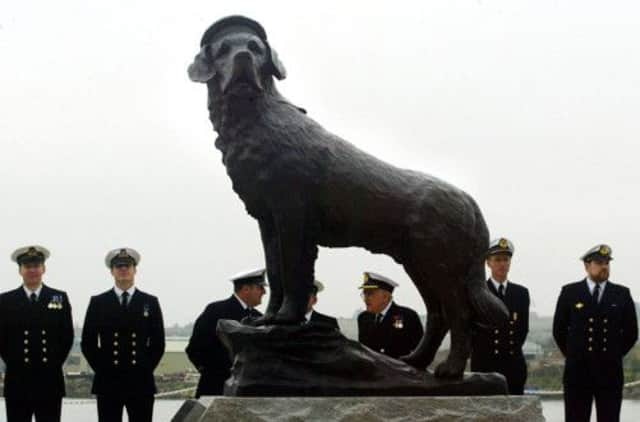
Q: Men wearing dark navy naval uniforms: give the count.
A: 7